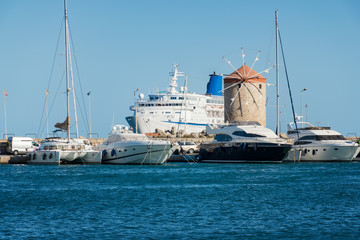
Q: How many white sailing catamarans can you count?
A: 1